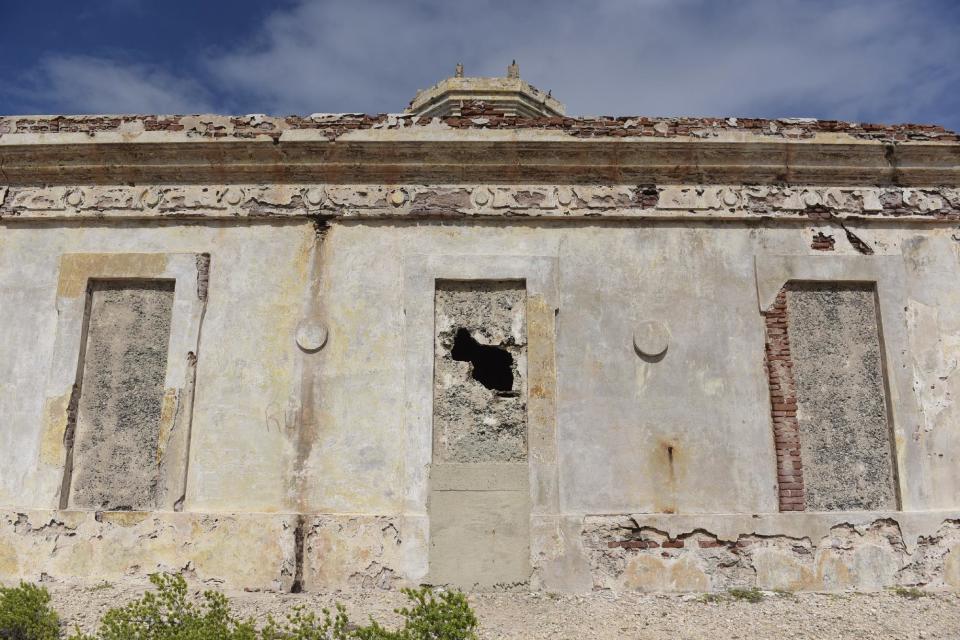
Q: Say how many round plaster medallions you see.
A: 2